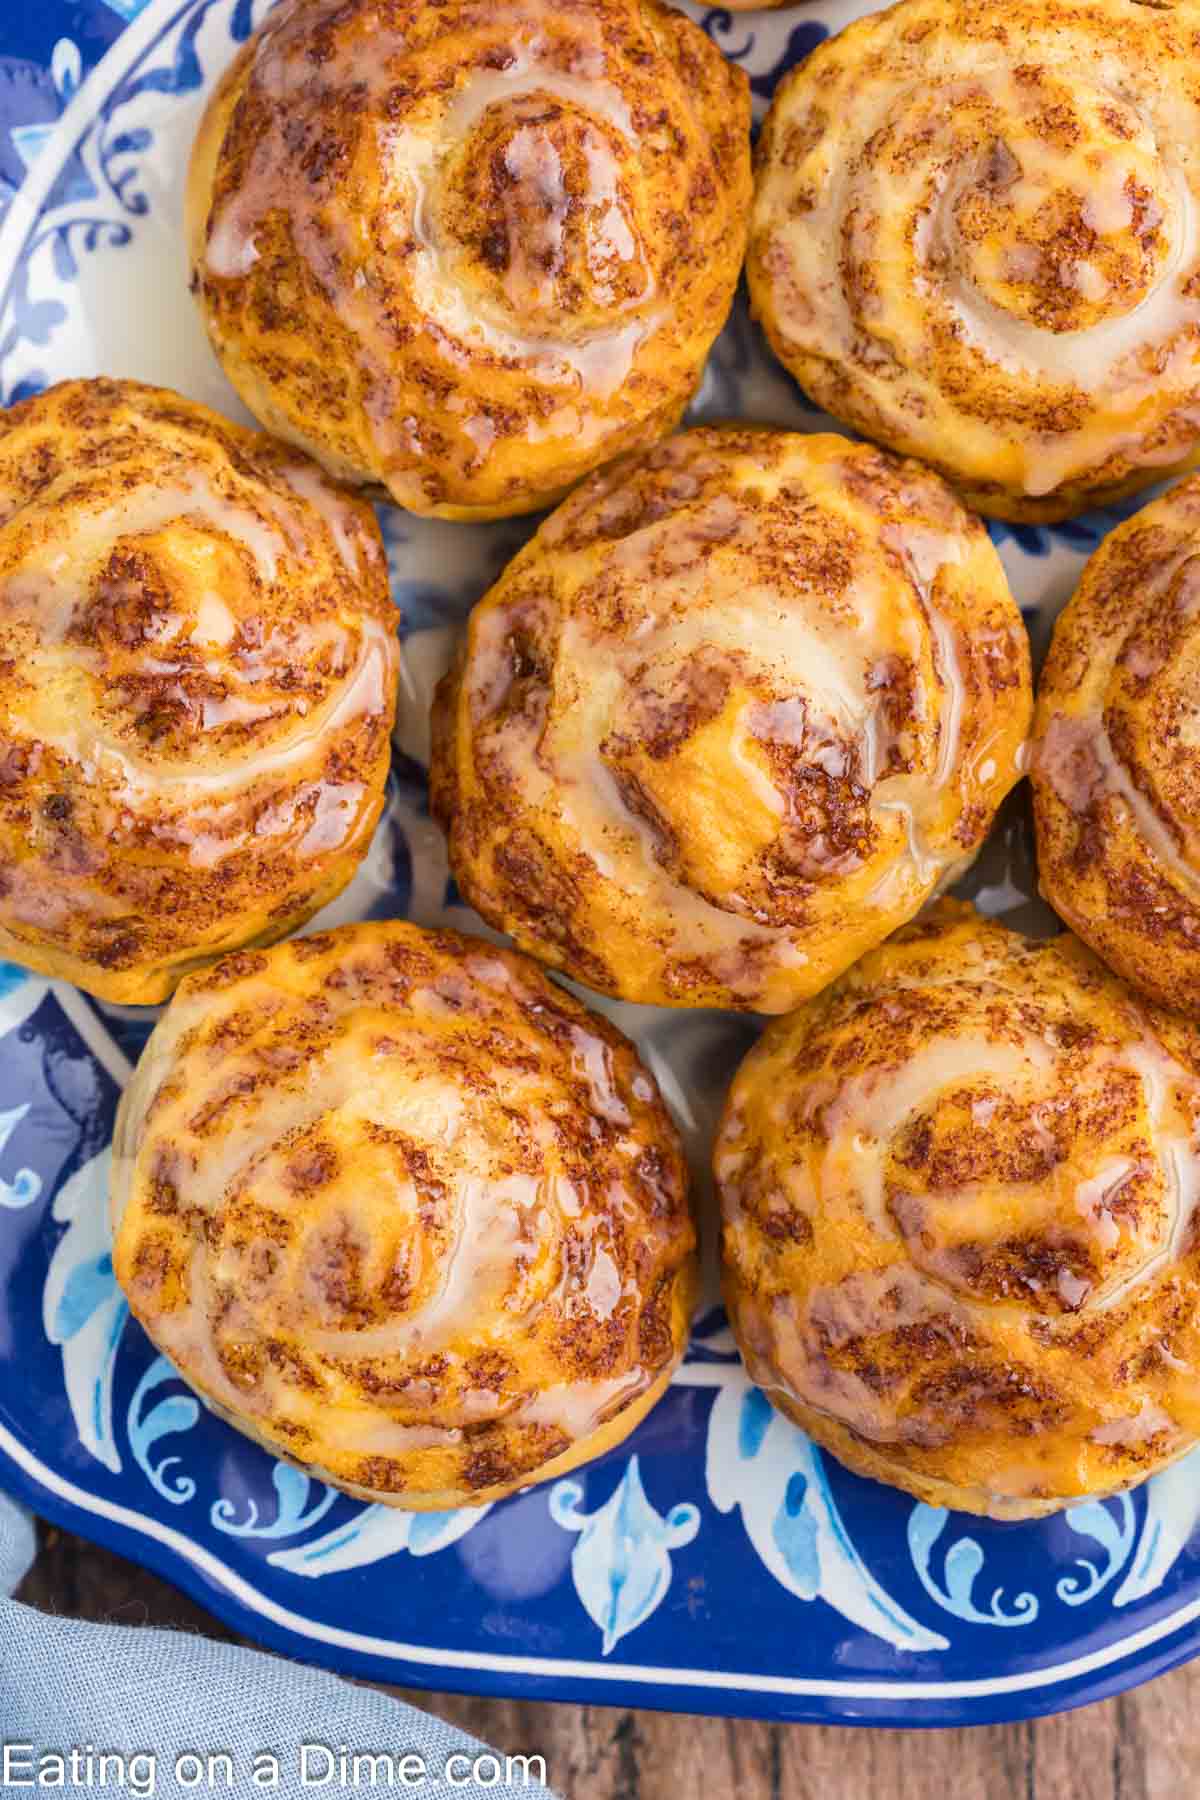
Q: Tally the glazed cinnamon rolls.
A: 7